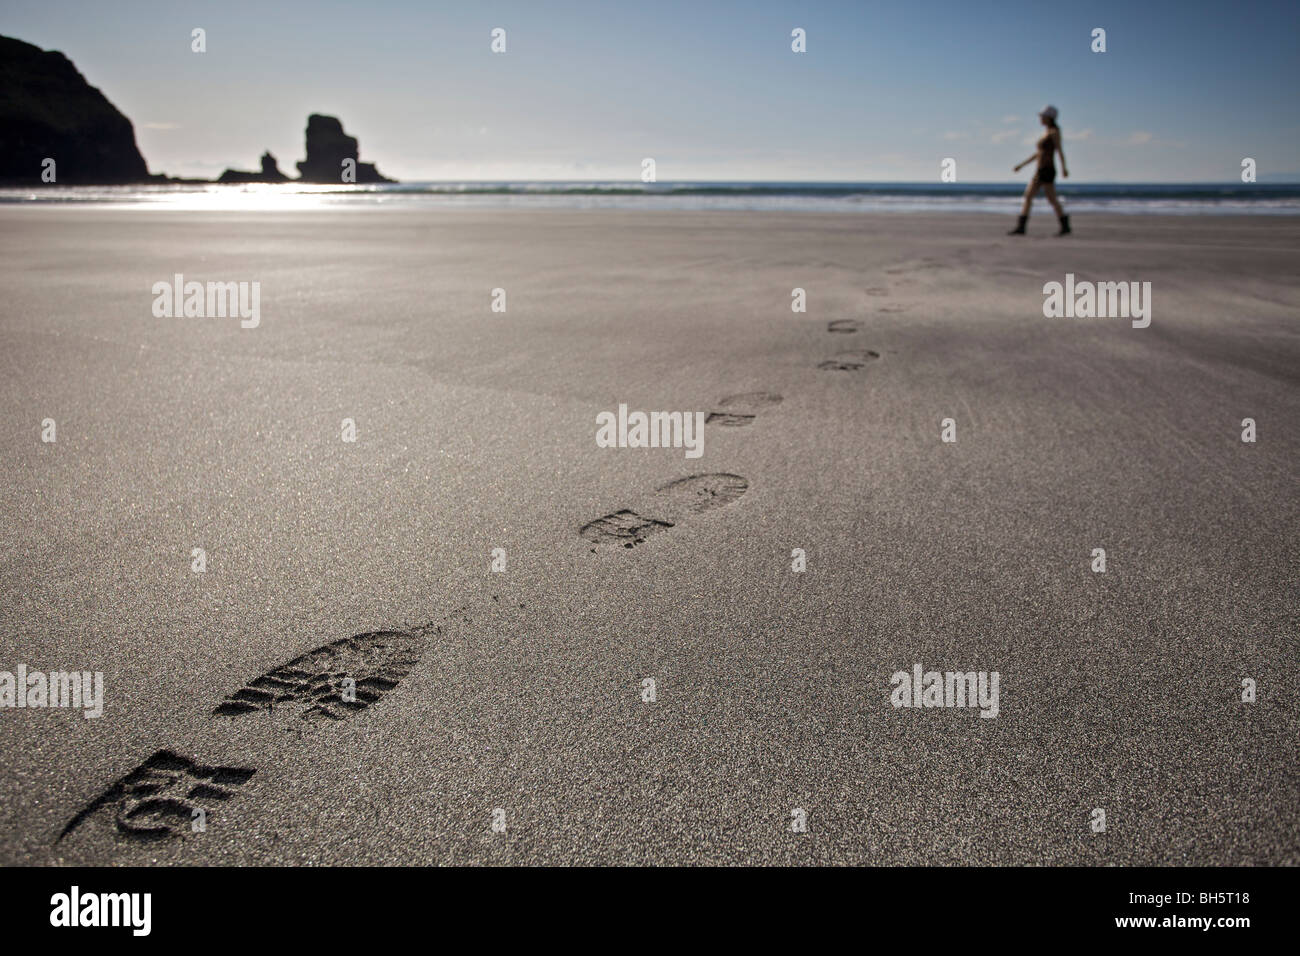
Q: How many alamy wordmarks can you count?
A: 6